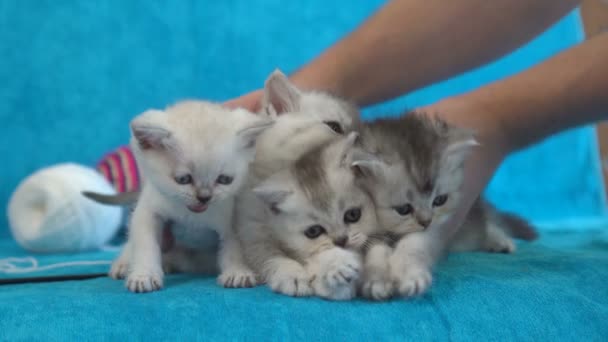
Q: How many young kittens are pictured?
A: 4